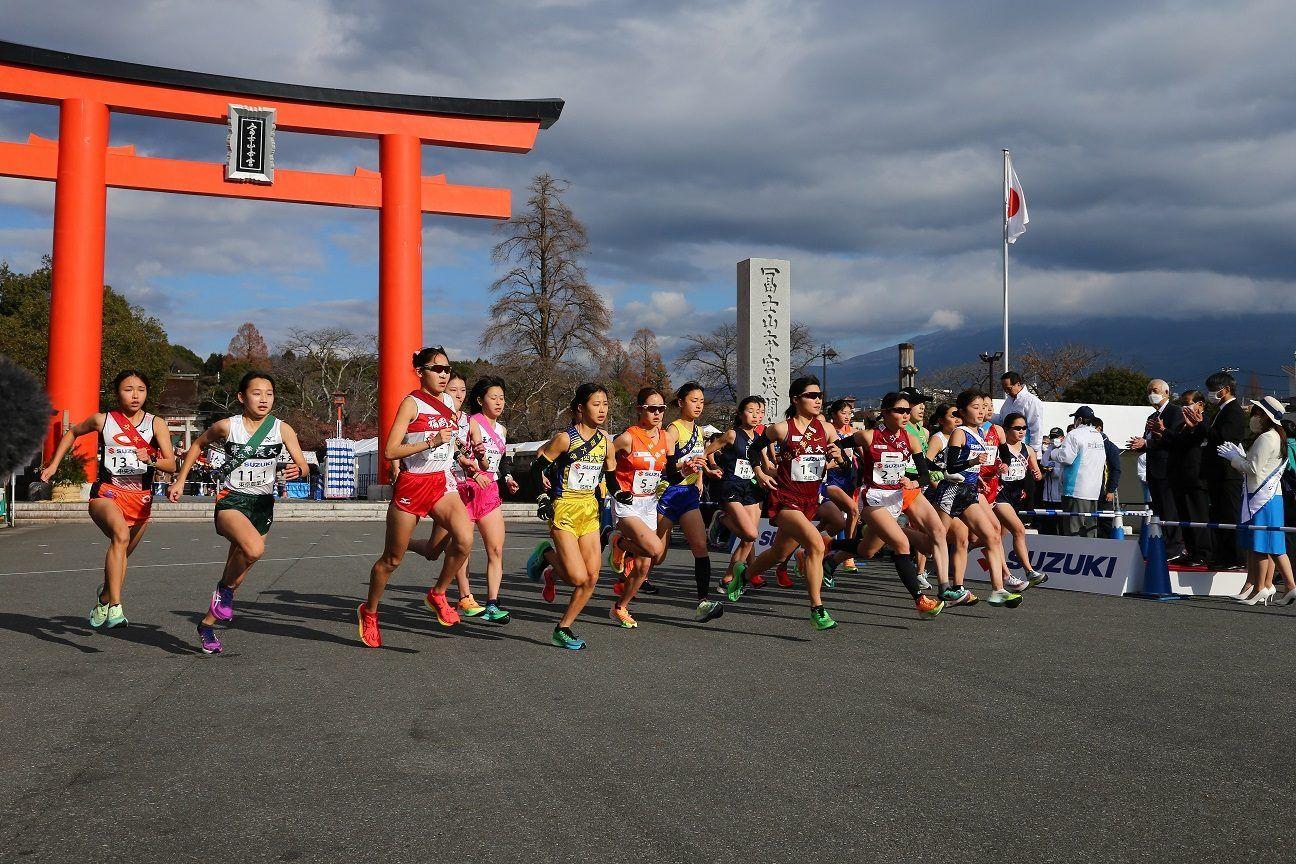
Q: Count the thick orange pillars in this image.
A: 2